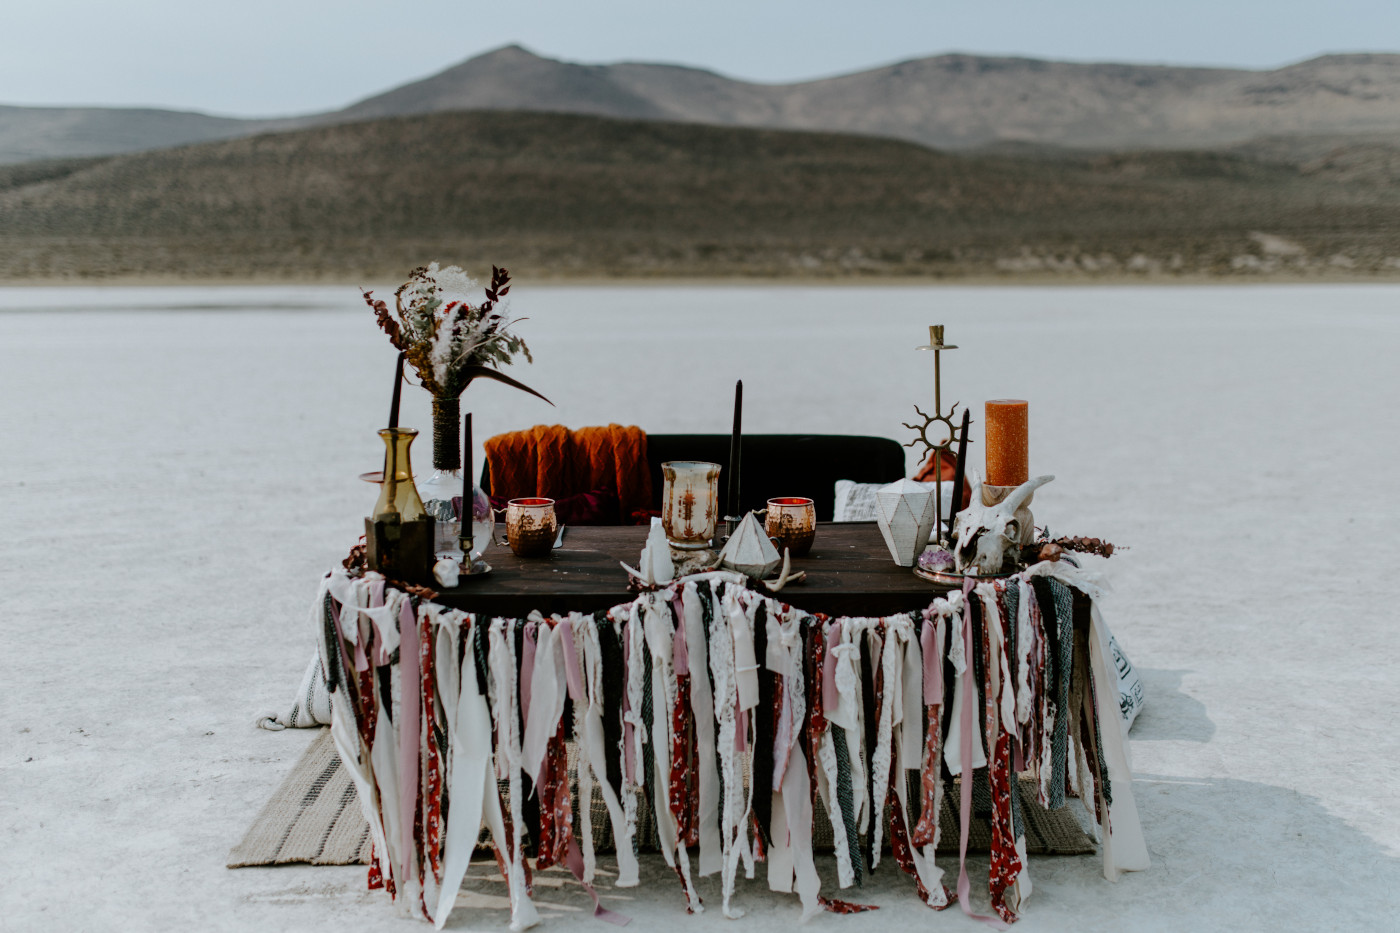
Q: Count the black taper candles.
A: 4